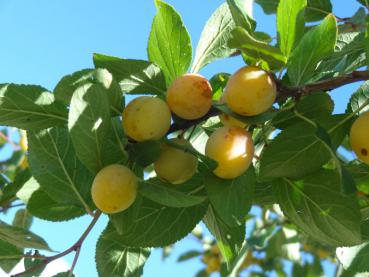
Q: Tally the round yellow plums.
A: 8